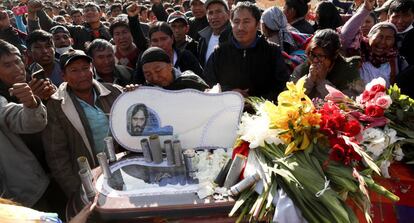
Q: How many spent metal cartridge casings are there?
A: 11